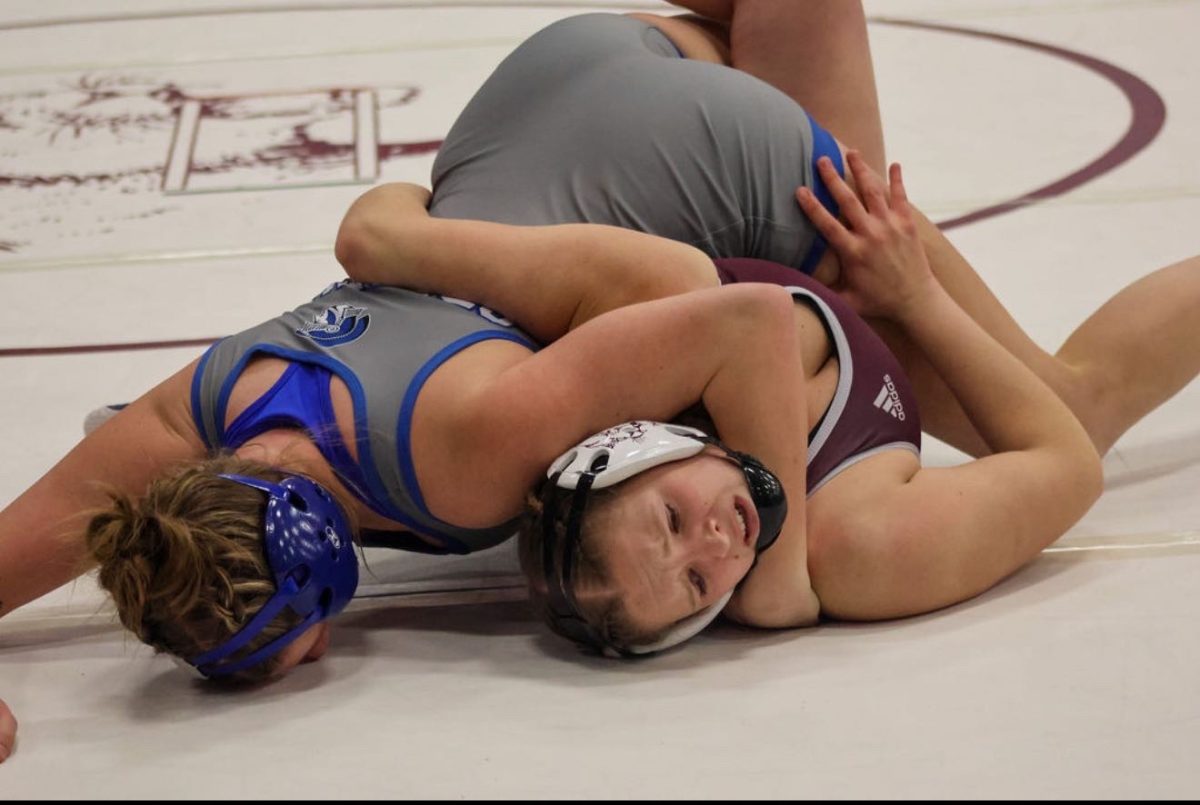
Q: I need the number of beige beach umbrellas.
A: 0